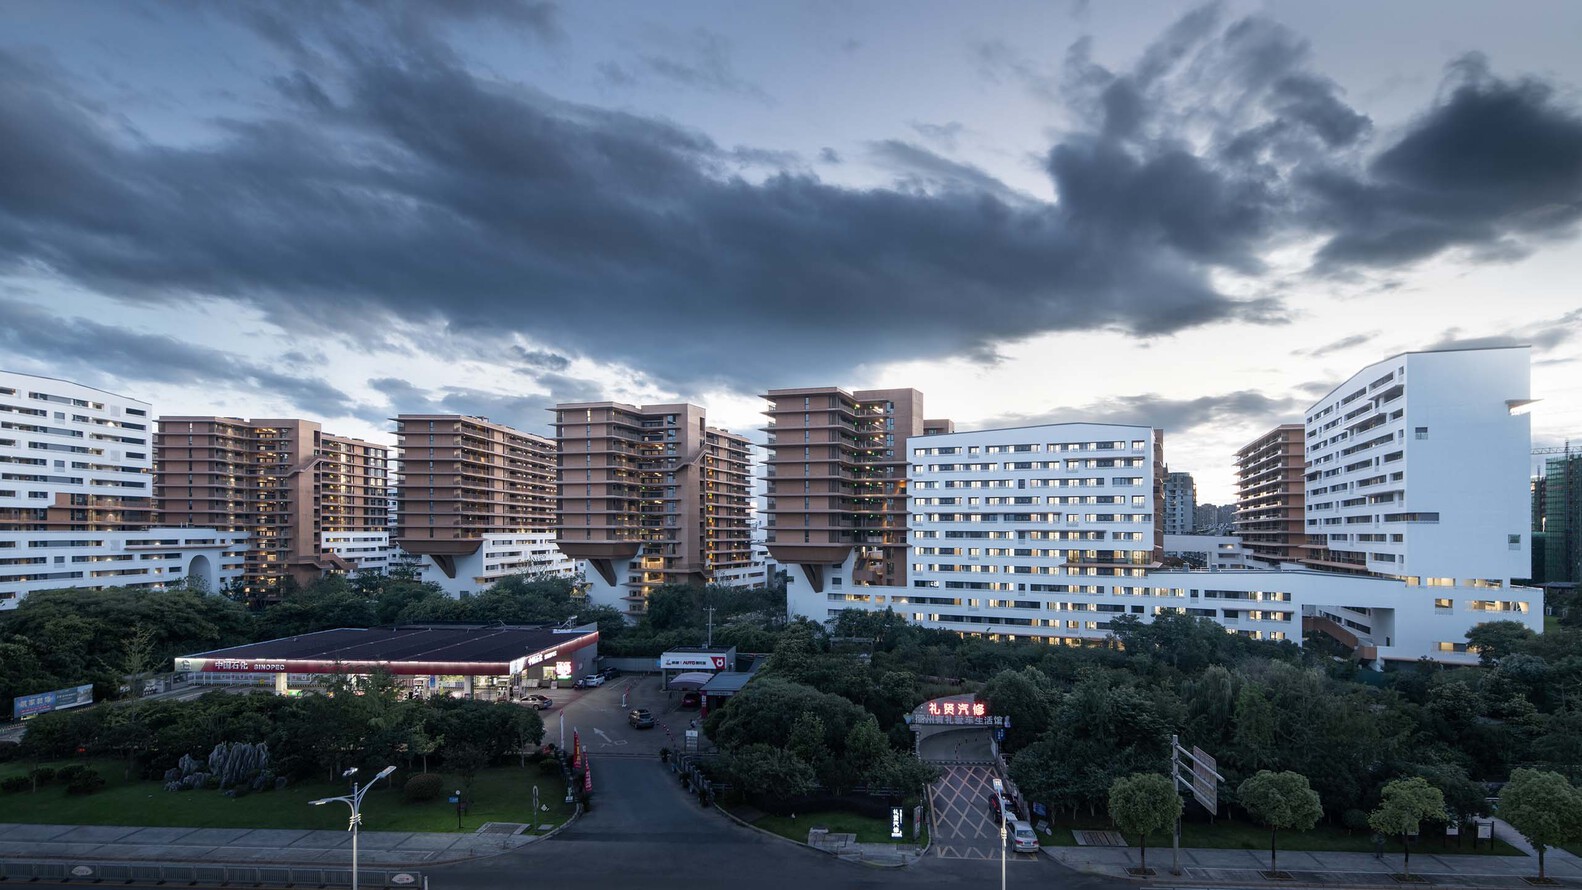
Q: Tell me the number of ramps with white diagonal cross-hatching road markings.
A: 1